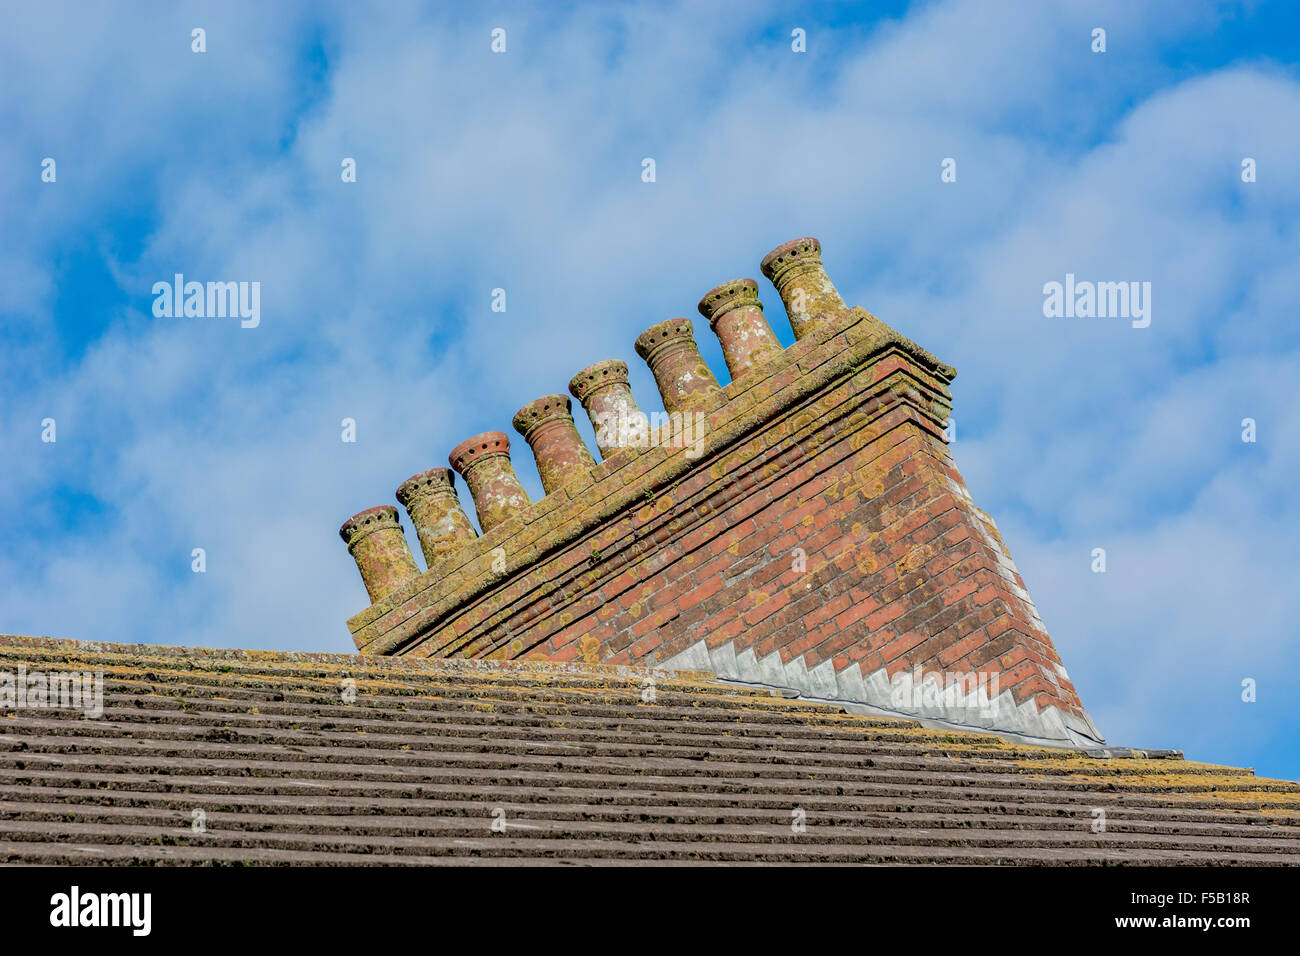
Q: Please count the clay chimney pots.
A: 8